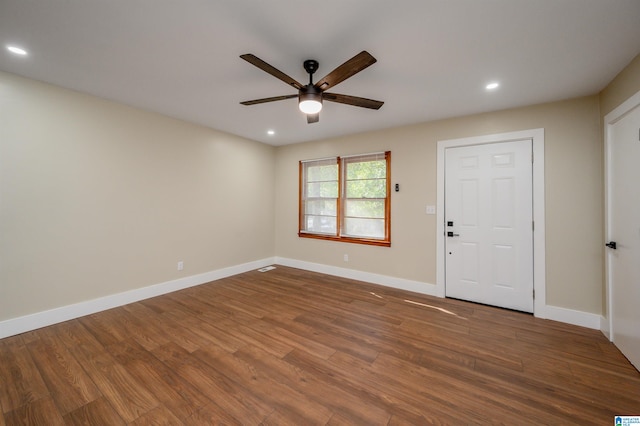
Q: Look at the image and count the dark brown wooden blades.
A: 5